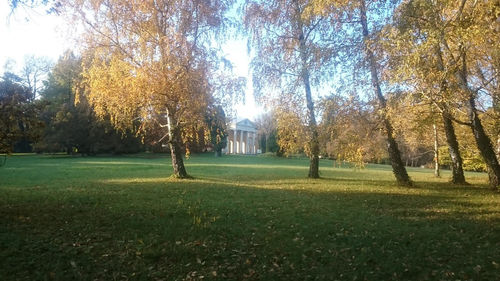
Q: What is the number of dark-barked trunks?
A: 5